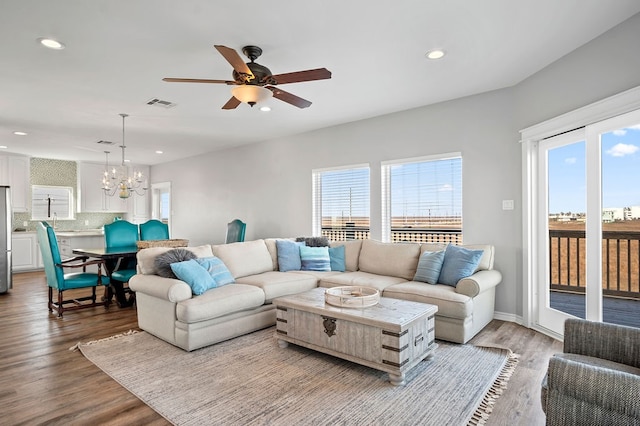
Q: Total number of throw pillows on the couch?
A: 9